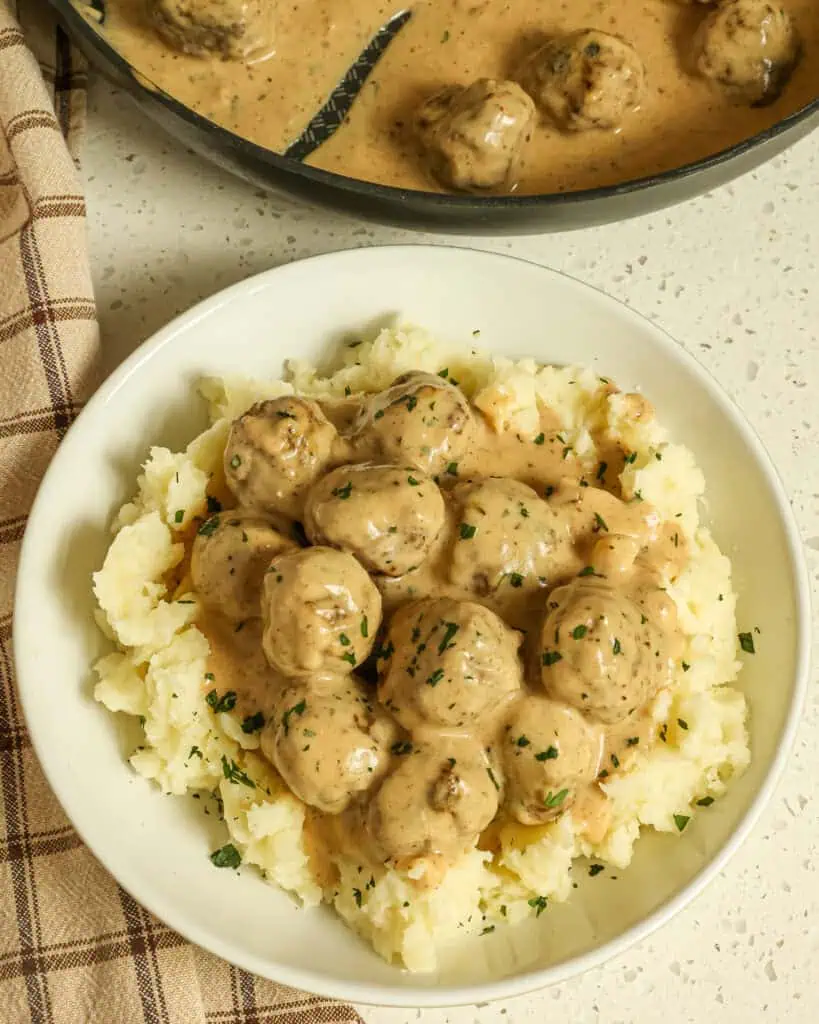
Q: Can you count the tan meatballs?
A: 15